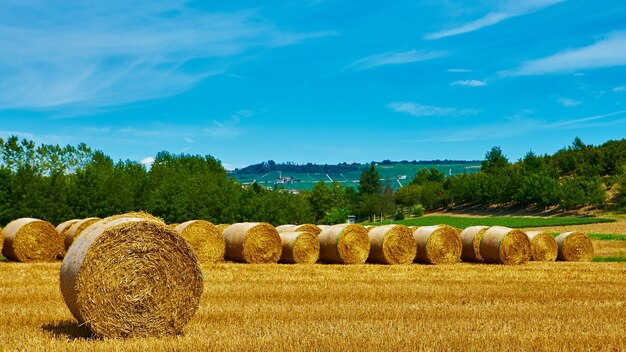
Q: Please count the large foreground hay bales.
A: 1